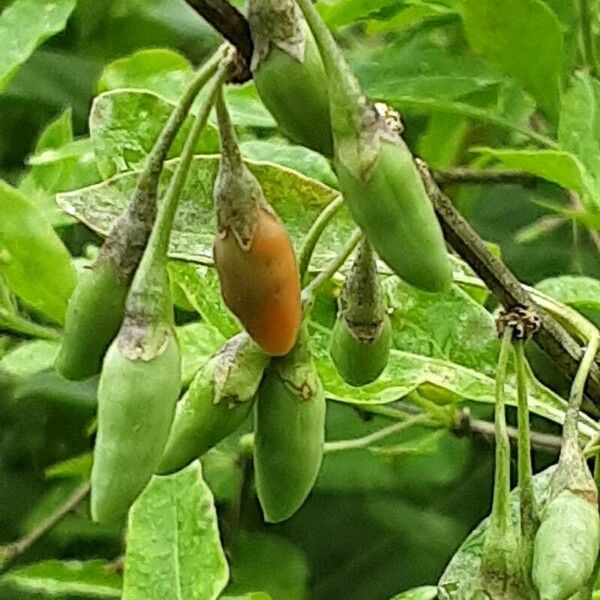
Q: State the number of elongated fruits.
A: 9